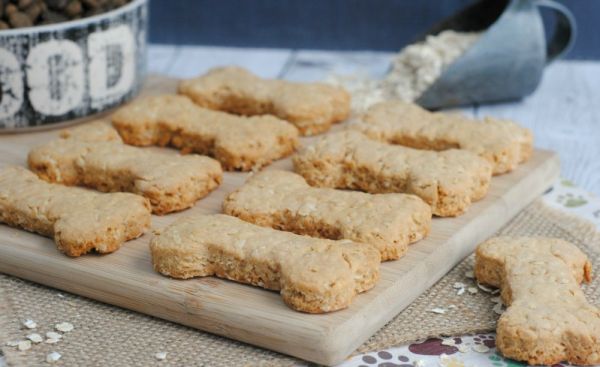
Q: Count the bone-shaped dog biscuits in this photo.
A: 9